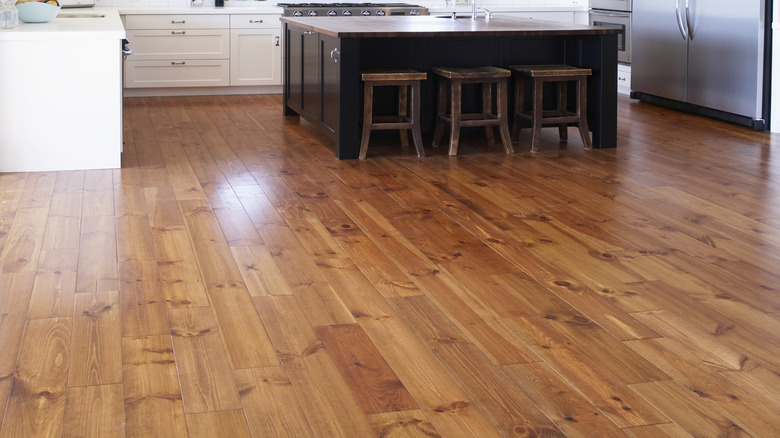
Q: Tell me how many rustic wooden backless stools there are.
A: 3